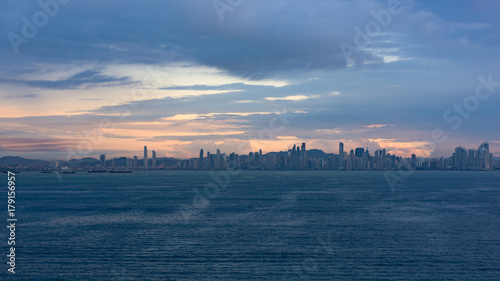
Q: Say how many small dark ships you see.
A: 5